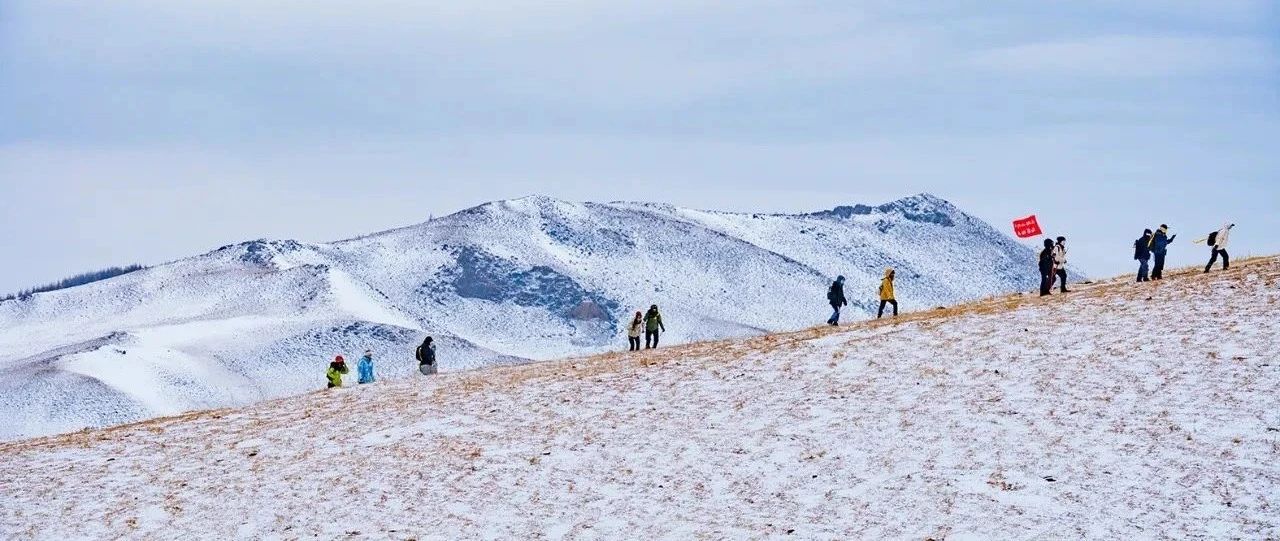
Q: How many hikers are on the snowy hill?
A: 12